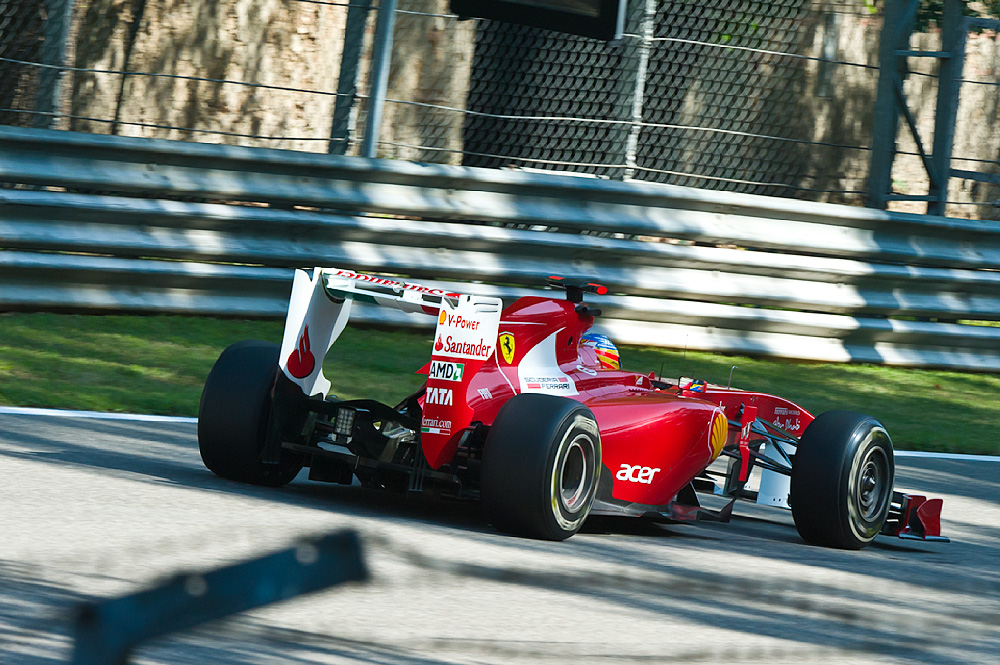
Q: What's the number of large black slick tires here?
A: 3